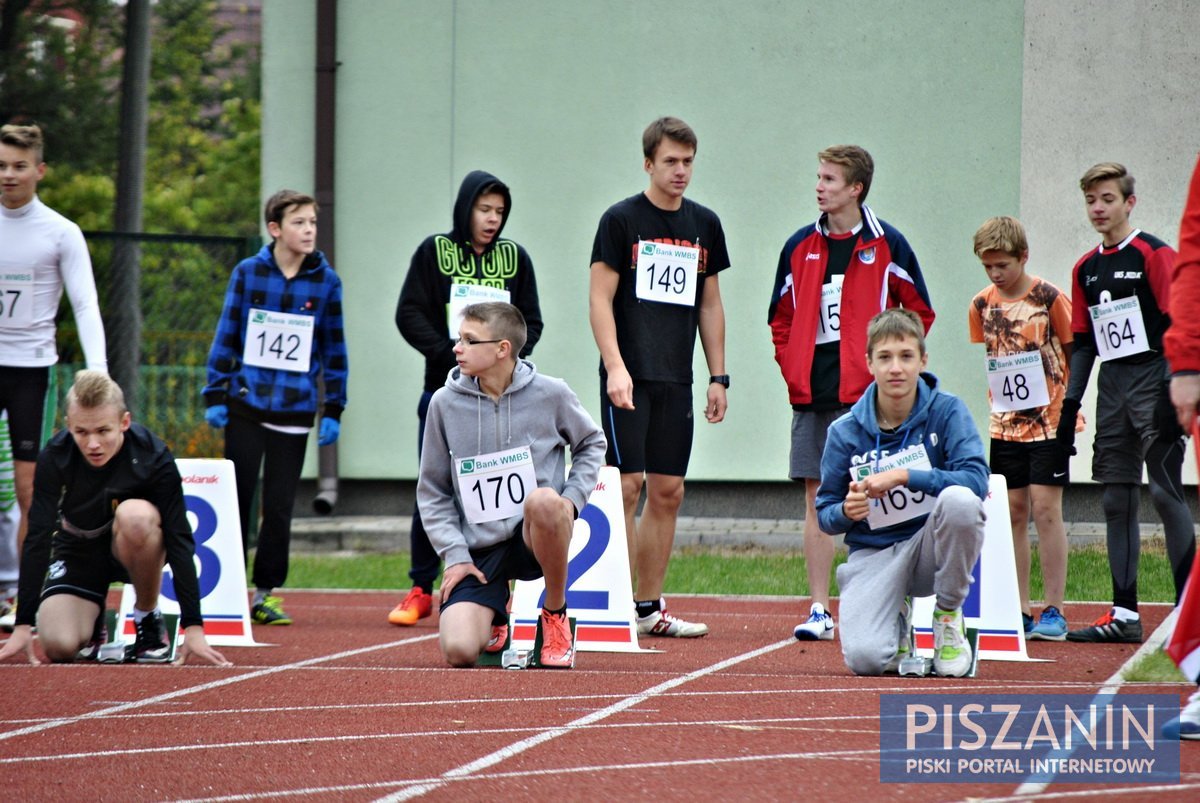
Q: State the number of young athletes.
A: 10